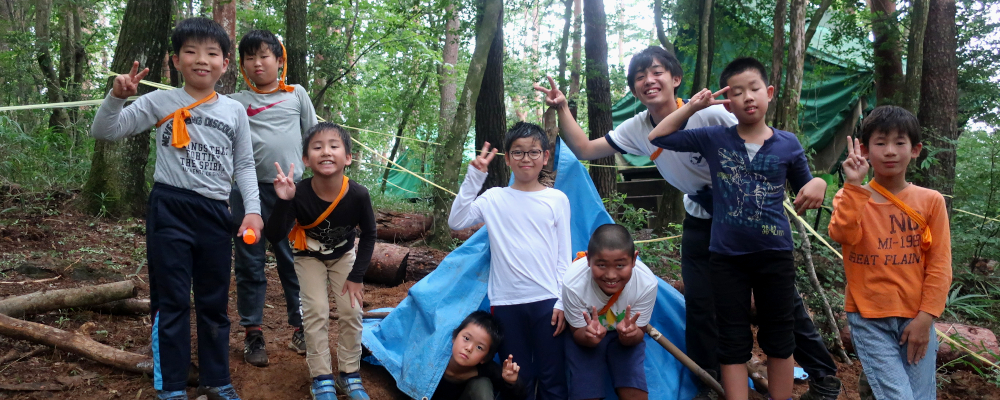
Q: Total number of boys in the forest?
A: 9